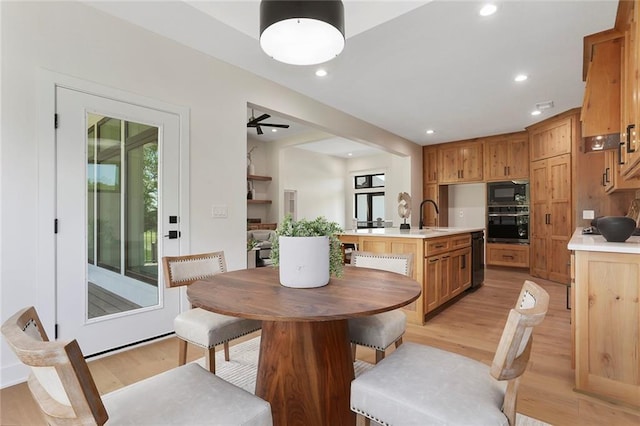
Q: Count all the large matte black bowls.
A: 1